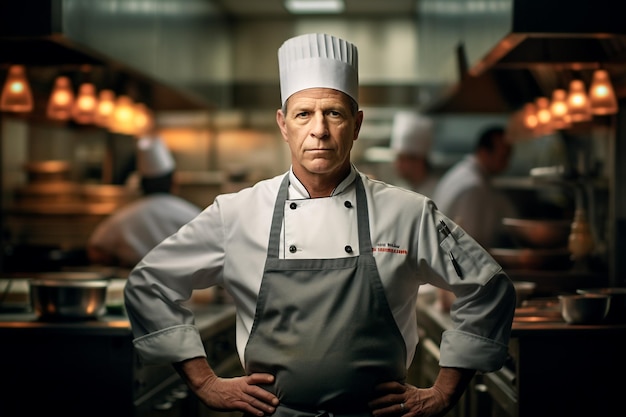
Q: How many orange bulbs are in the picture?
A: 11